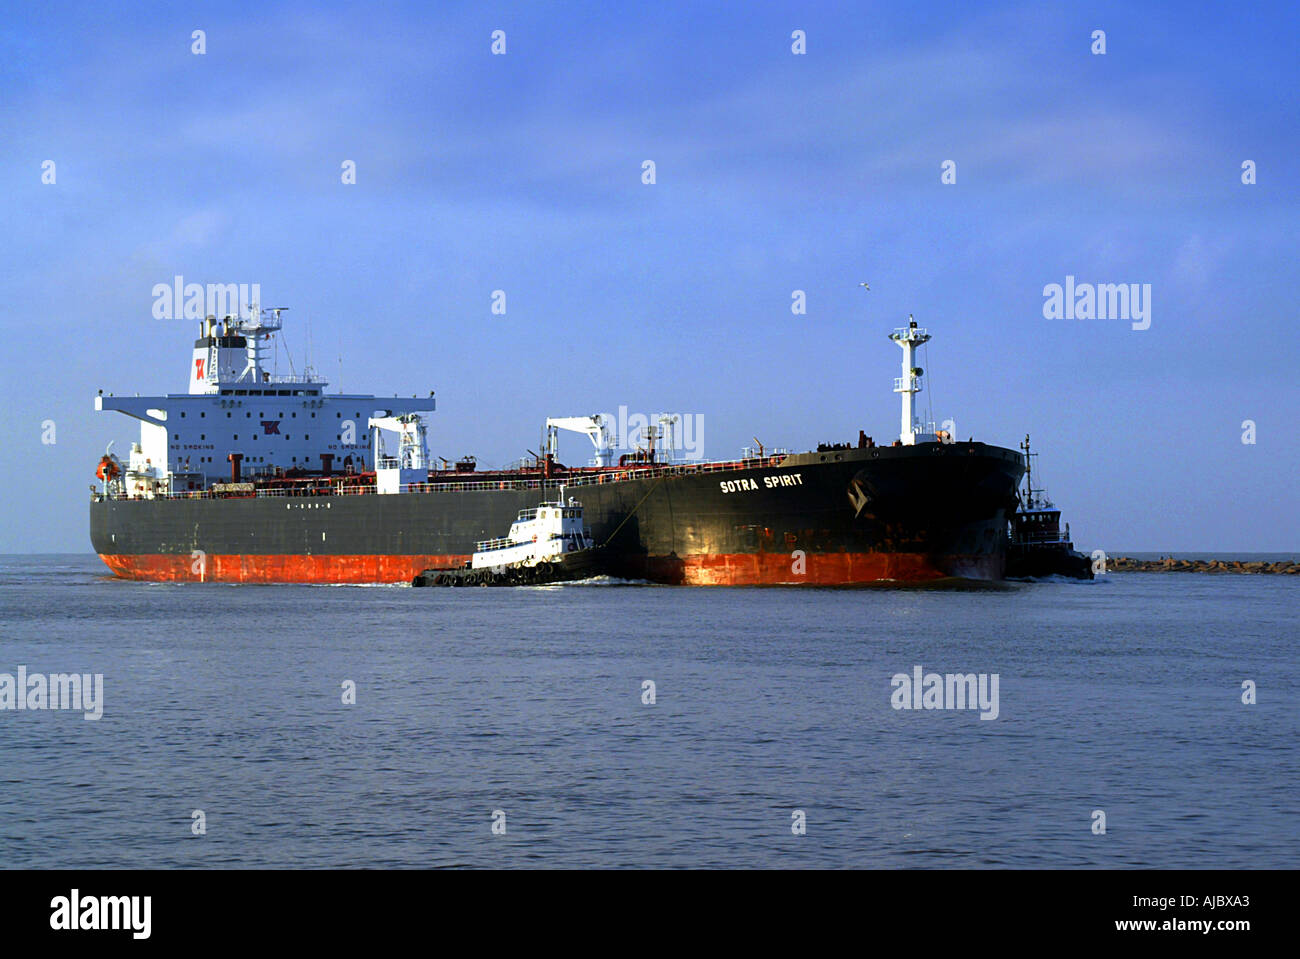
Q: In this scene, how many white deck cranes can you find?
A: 2